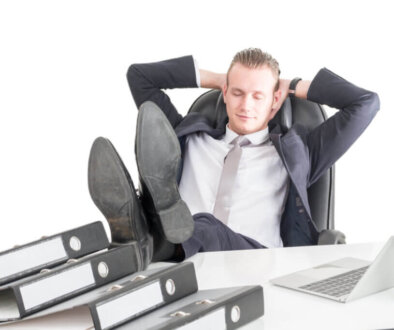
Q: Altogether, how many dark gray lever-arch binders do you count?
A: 4